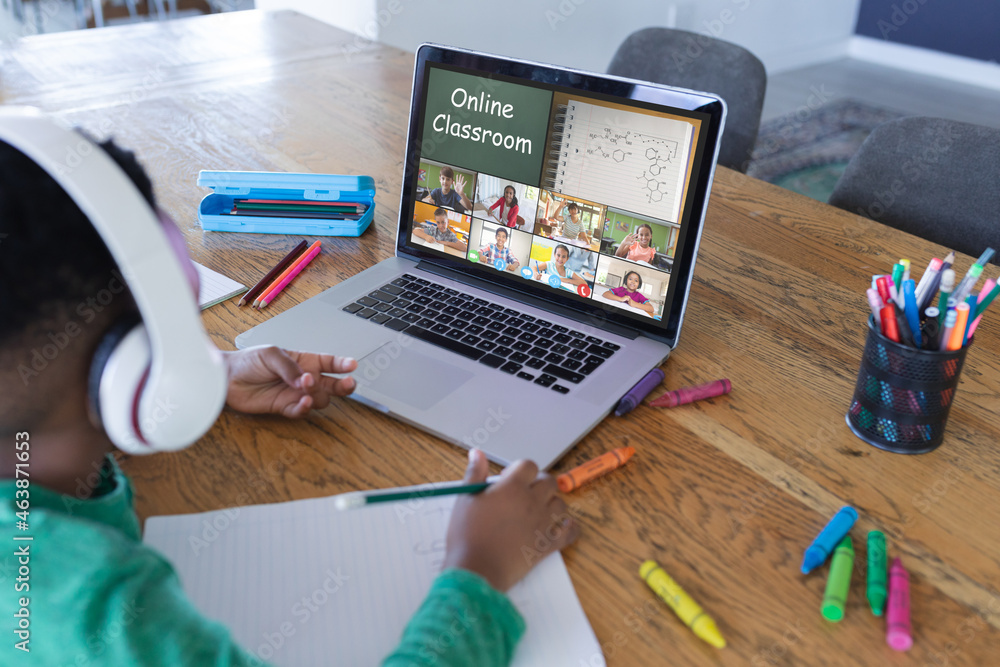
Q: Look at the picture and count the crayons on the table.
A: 8